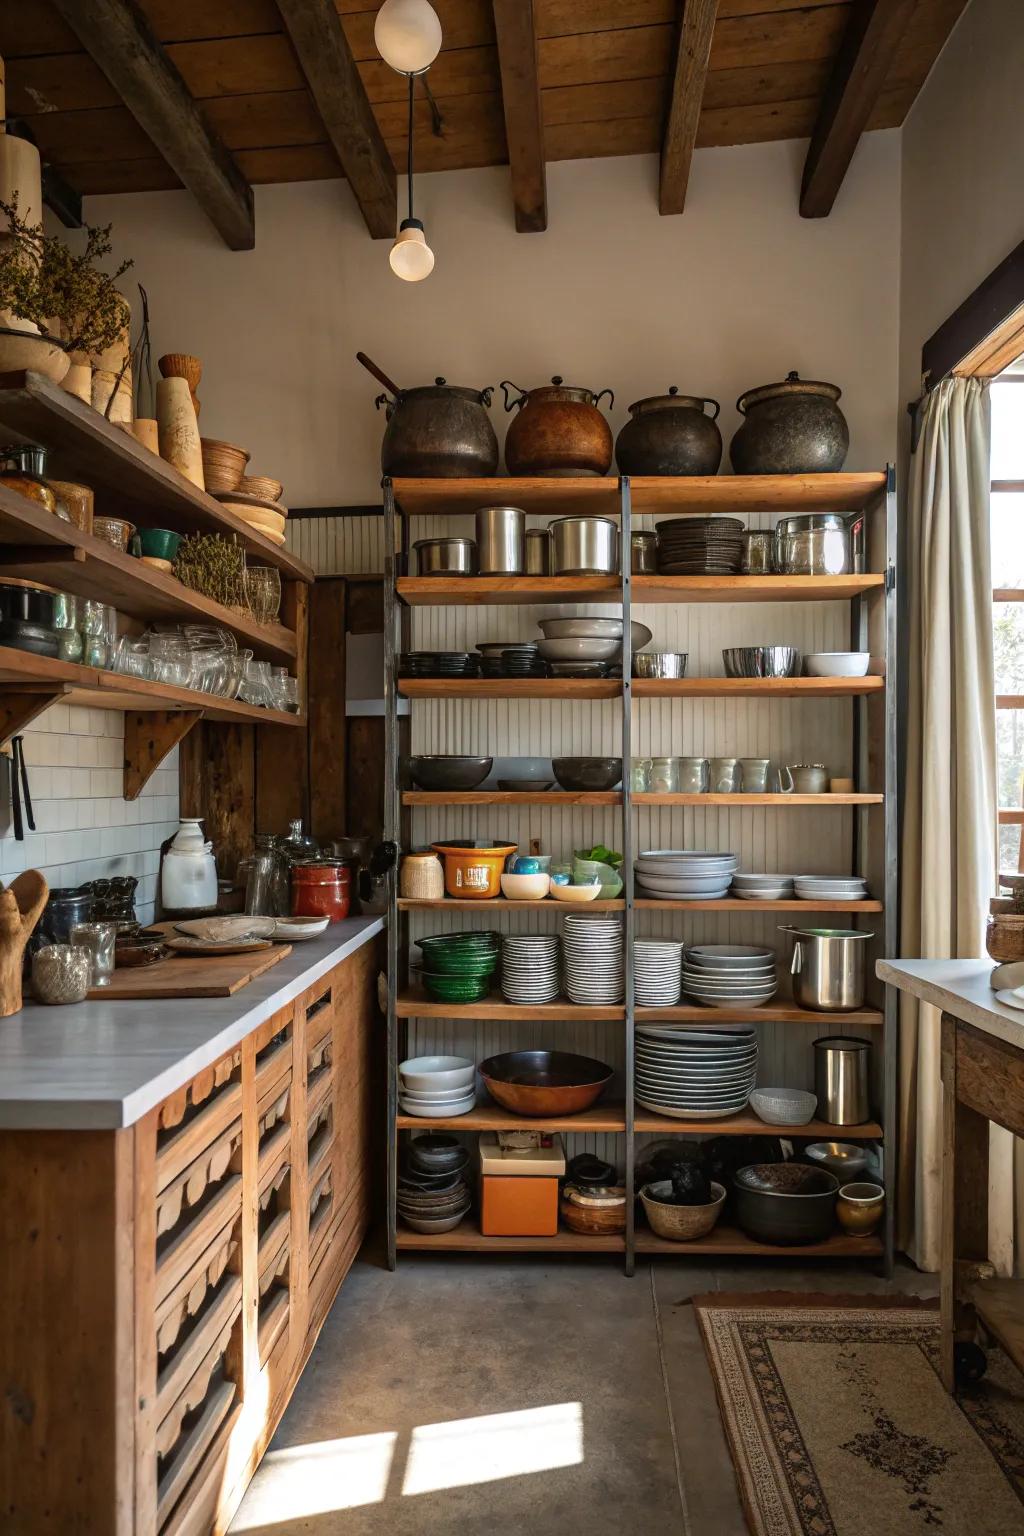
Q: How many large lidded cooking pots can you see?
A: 4